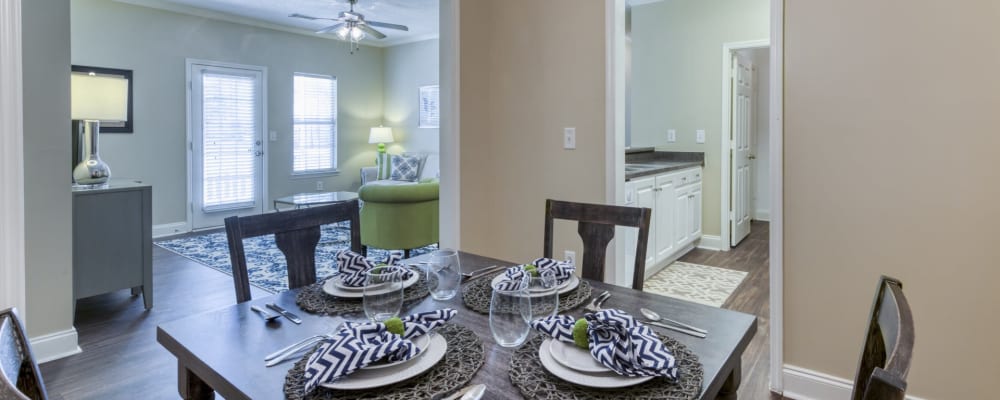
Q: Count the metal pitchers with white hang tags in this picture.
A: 0